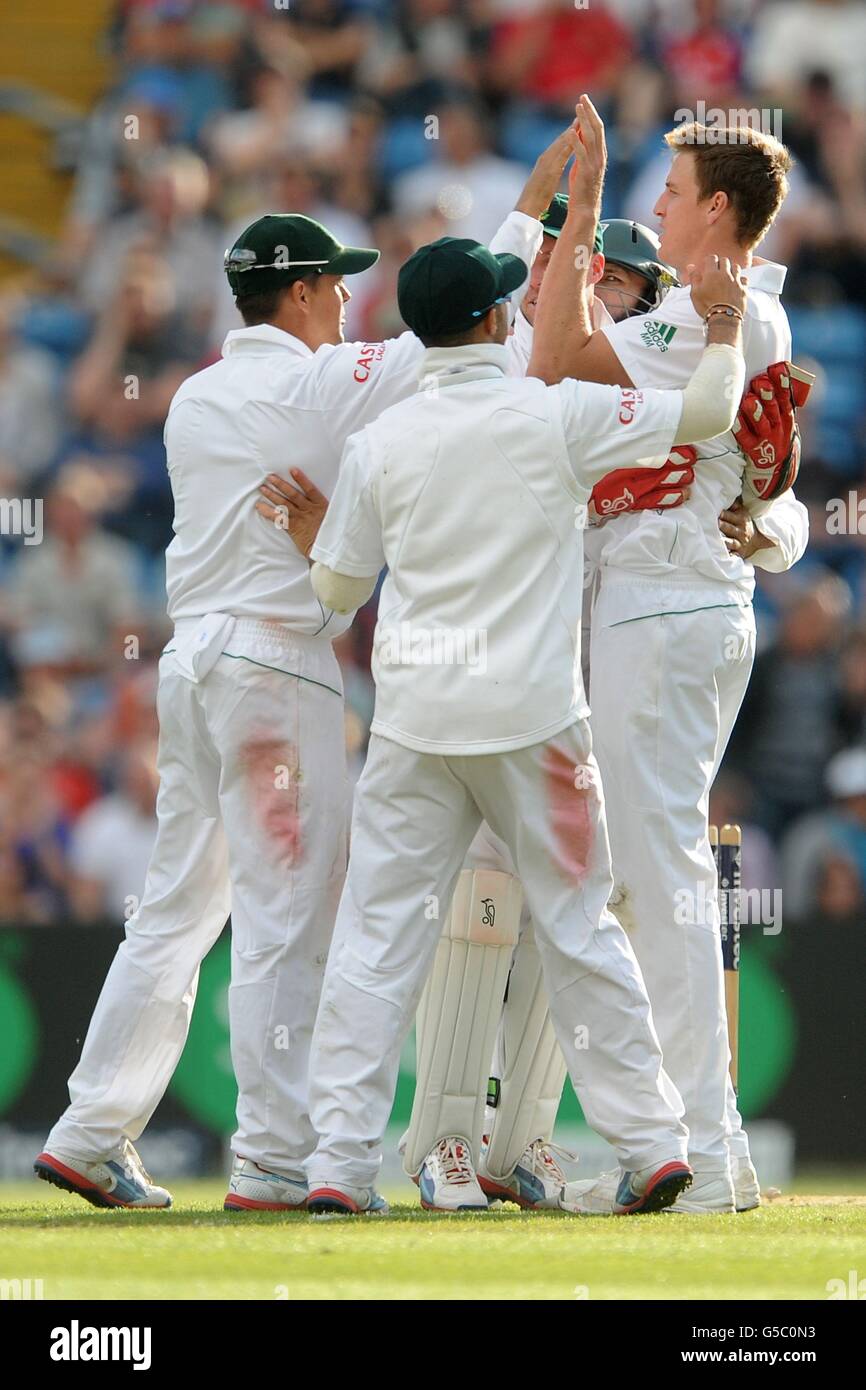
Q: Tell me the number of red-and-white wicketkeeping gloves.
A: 2